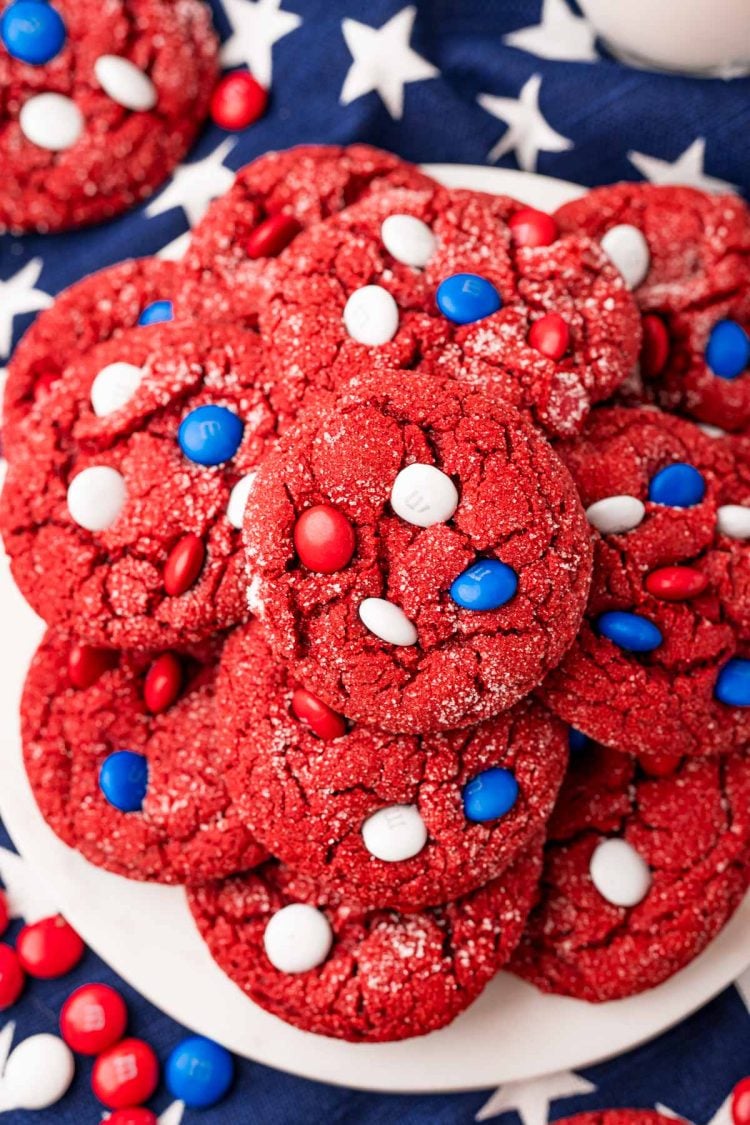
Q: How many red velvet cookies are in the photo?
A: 13